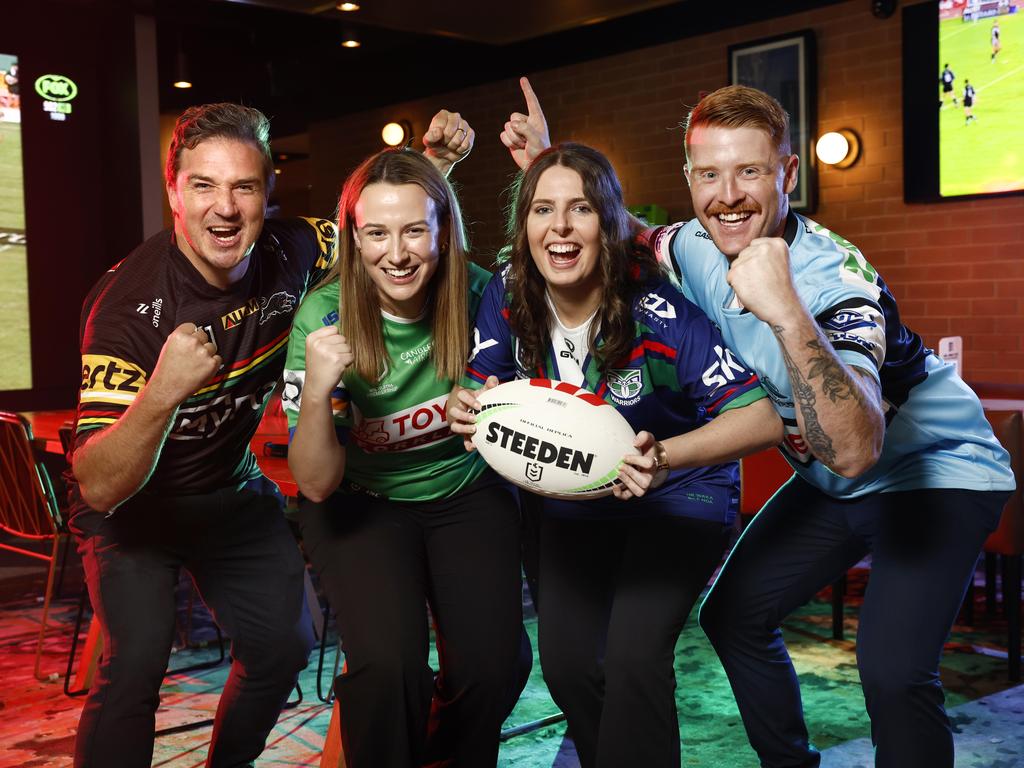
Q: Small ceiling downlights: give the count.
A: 3